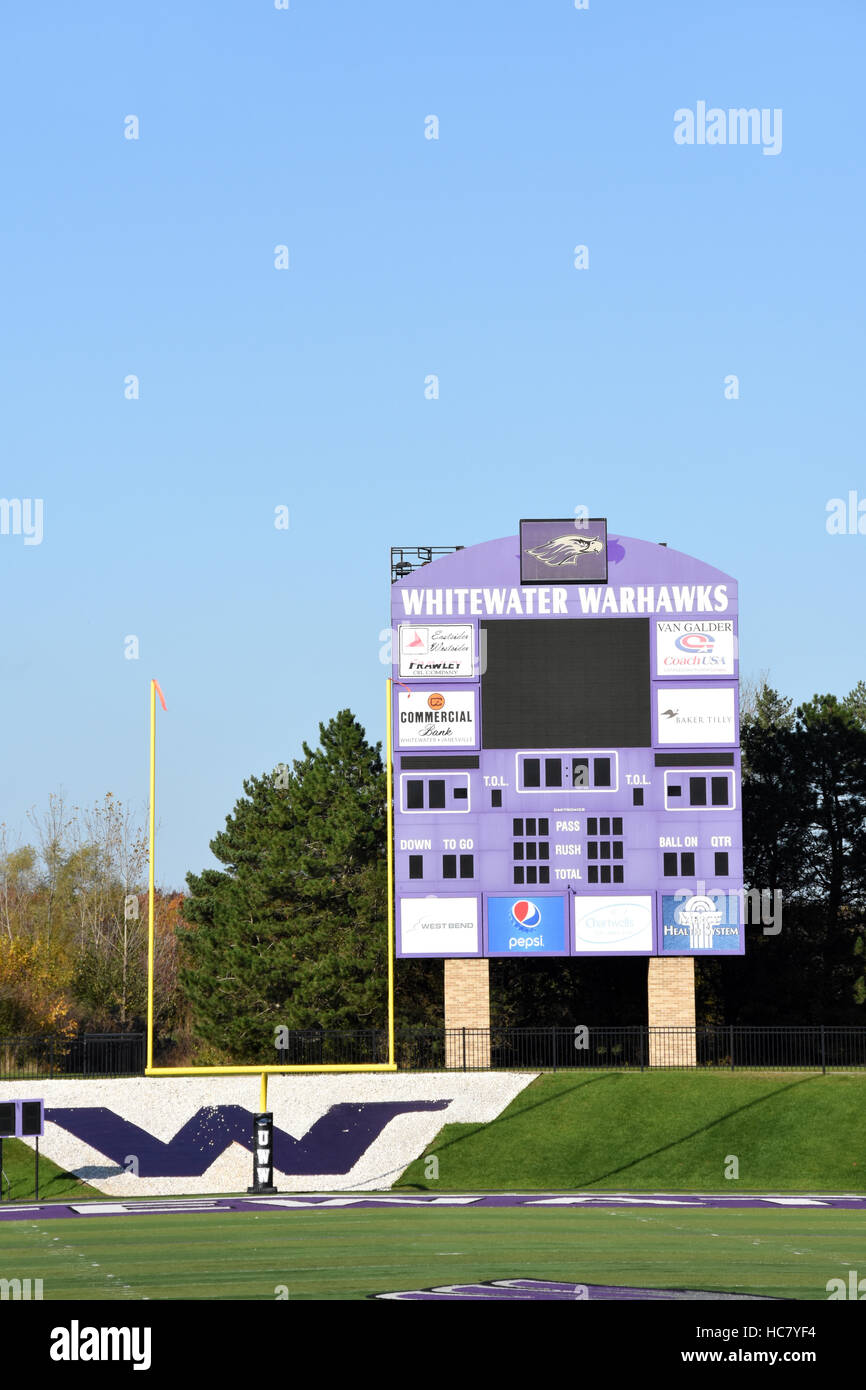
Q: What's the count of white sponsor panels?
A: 6